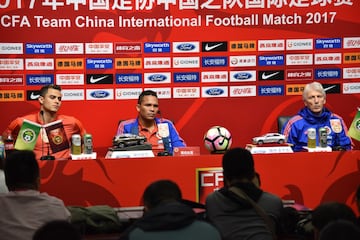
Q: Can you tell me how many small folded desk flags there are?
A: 3